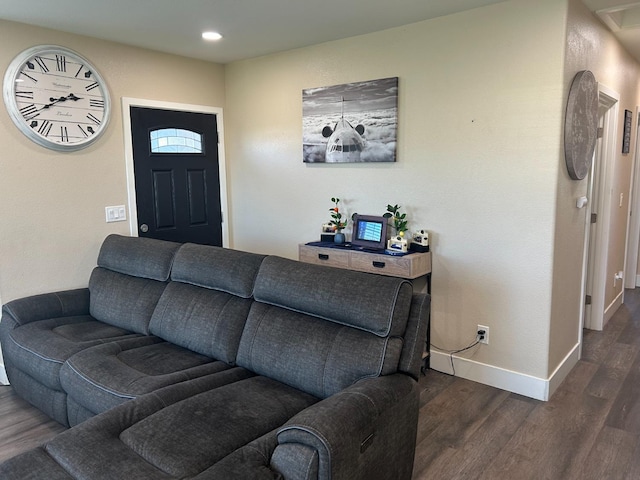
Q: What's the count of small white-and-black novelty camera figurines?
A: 3